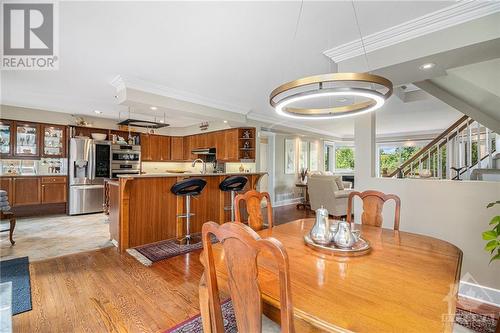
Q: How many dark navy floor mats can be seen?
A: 1